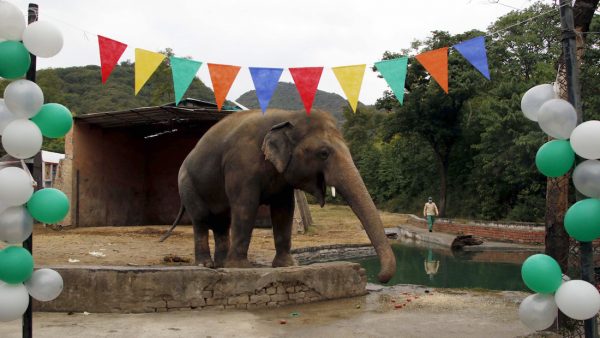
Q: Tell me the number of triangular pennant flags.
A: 10